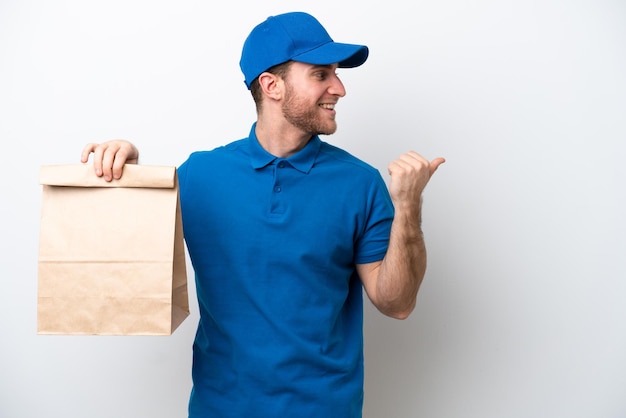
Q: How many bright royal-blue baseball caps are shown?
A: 1